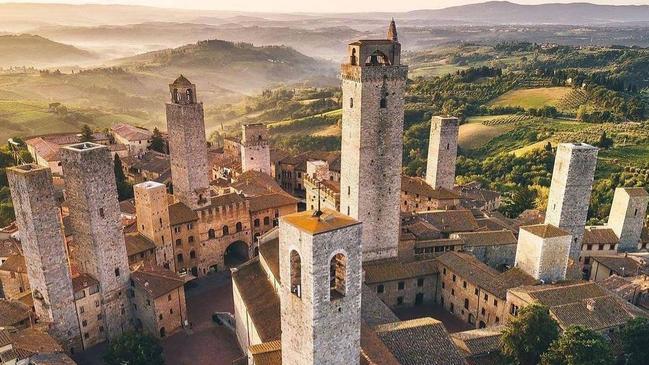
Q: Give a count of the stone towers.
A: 11